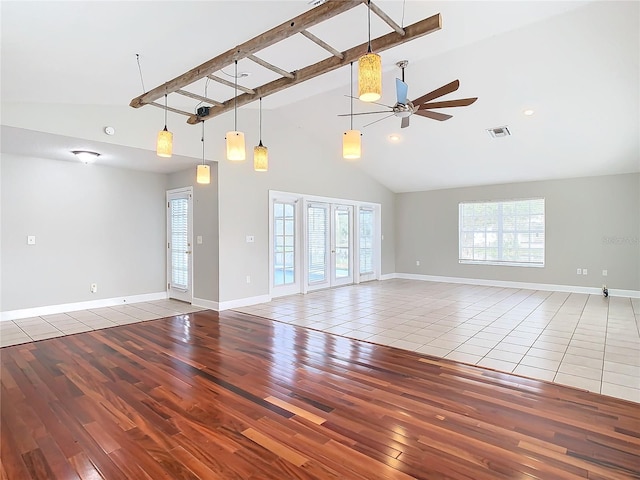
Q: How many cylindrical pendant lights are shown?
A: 6